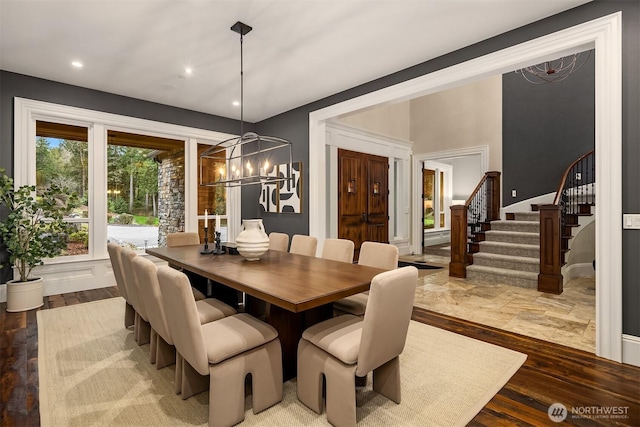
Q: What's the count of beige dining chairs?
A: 10